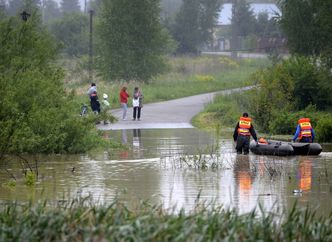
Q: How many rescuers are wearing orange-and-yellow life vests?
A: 2